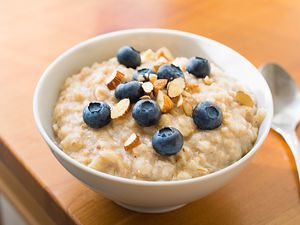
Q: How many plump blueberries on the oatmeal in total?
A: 9